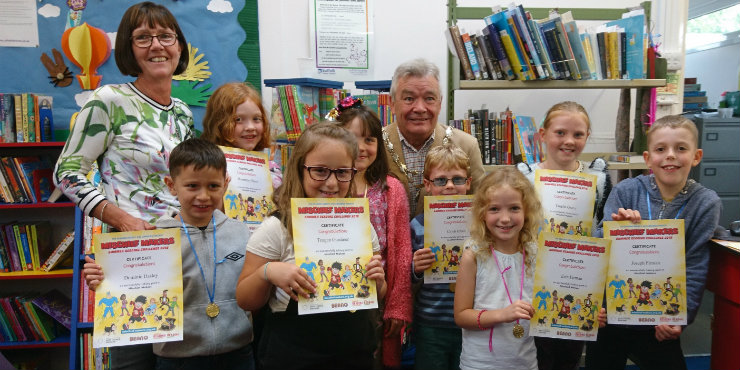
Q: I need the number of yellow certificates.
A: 7